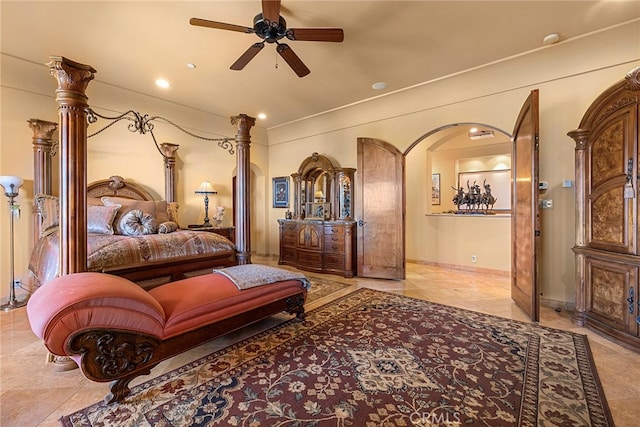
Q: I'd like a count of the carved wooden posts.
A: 4